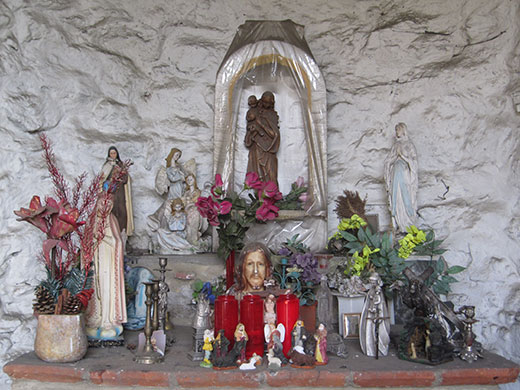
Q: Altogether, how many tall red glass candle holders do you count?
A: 3